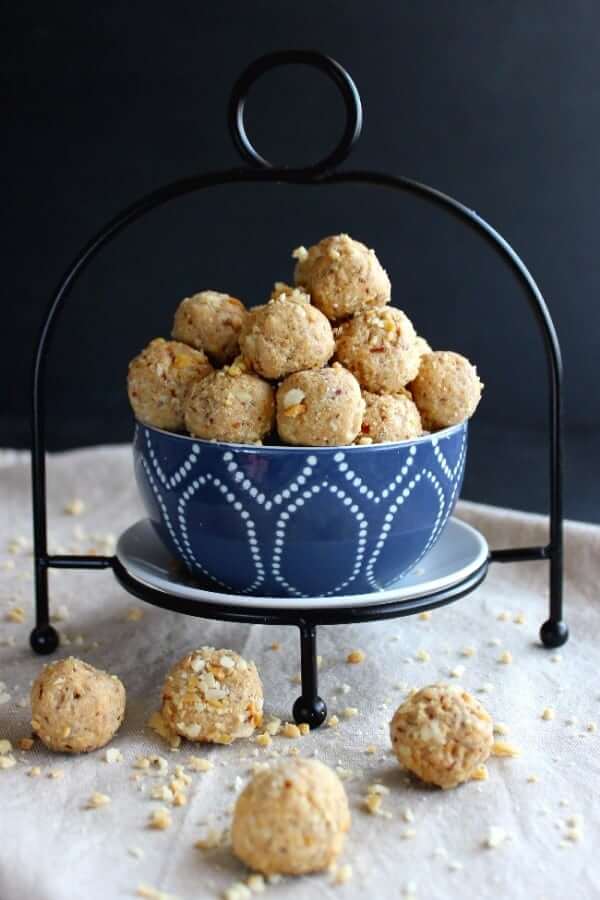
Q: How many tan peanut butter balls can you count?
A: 15